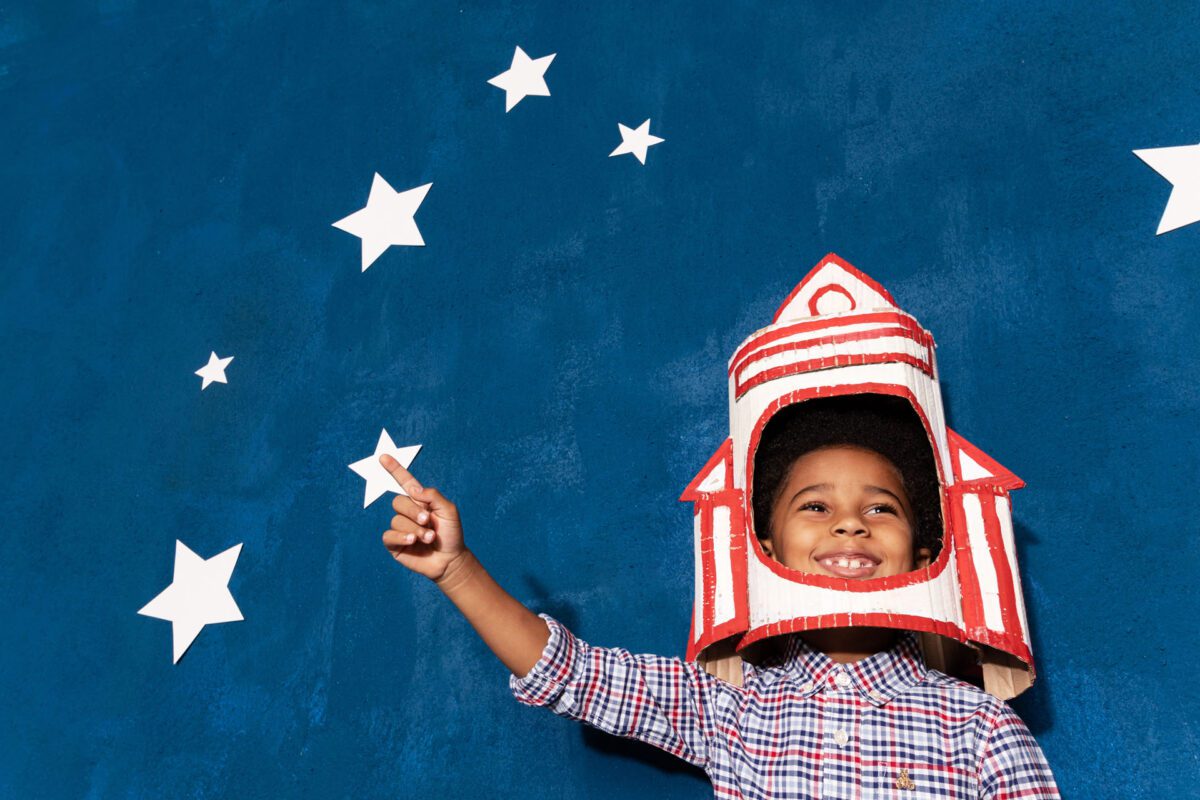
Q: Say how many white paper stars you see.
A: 7